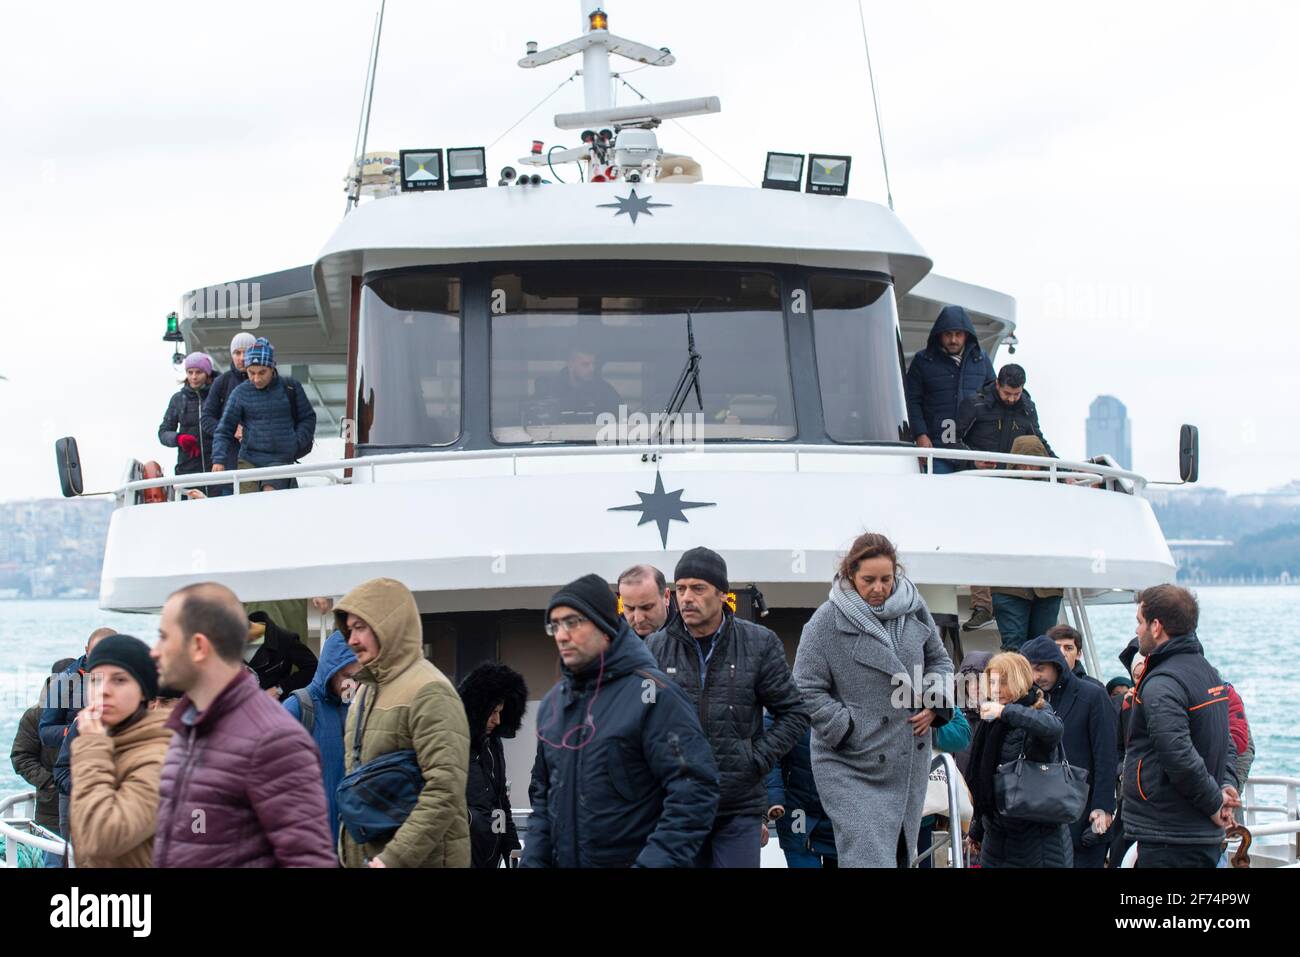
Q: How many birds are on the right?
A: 0